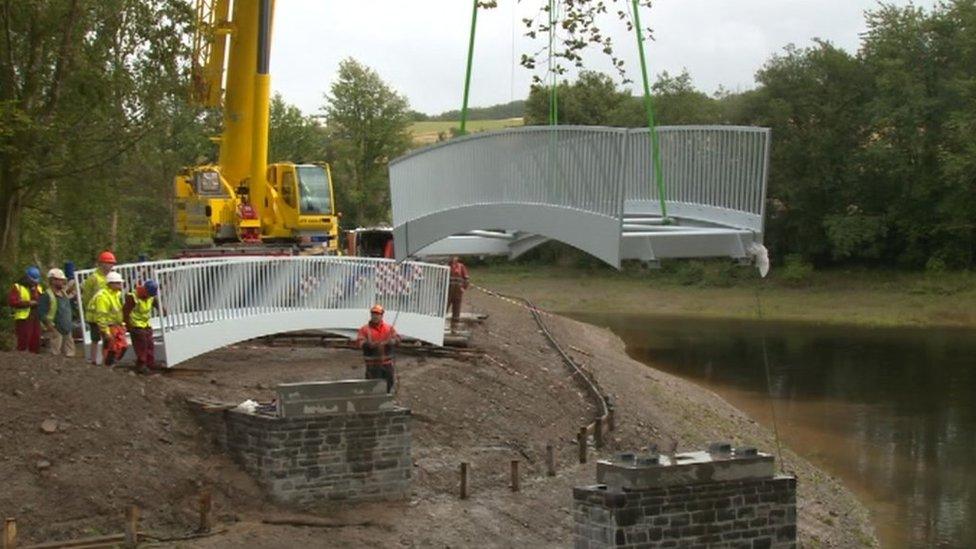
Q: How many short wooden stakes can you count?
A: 9